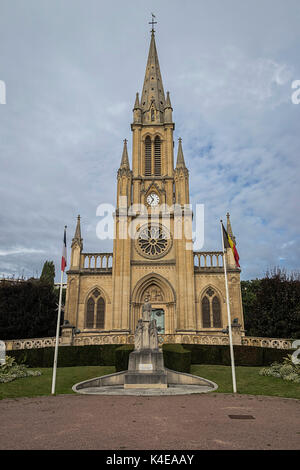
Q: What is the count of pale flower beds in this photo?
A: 2